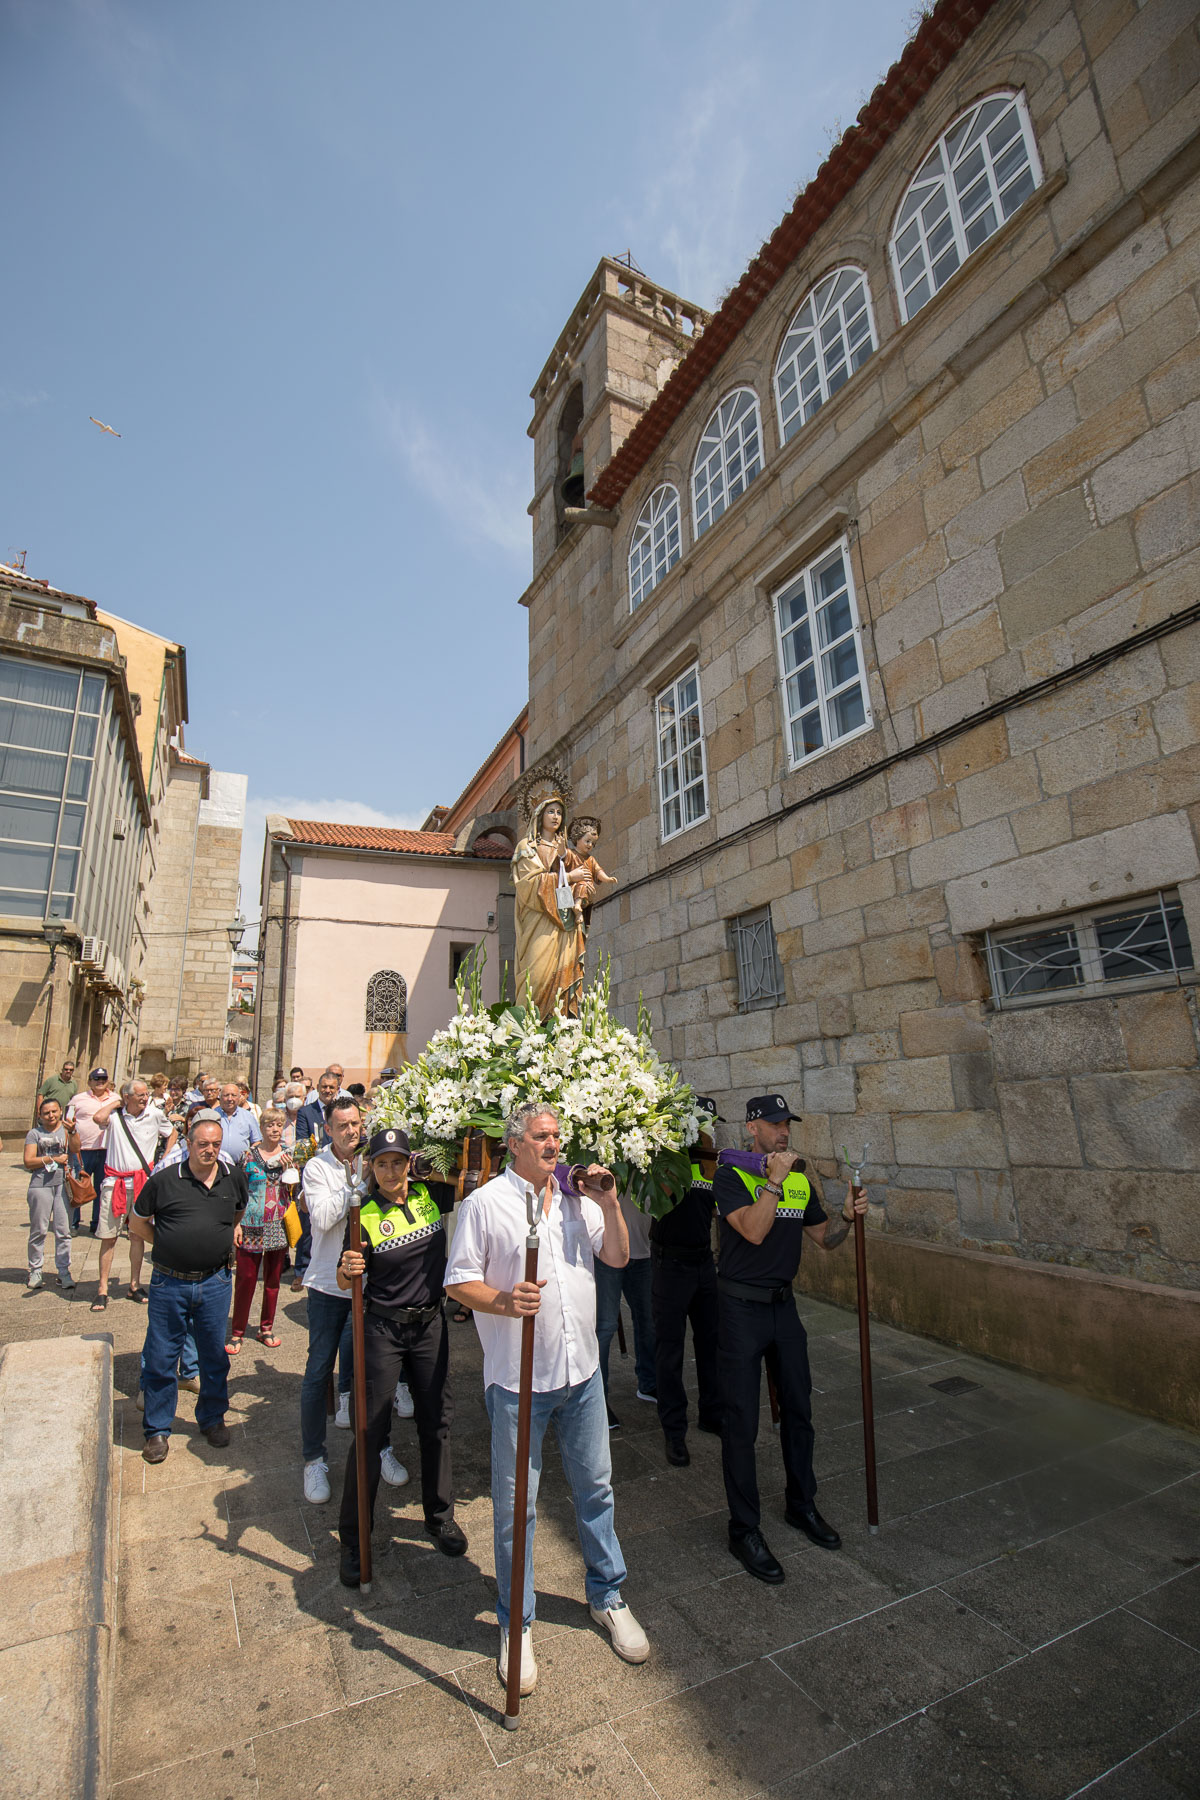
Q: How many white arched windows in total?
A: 4